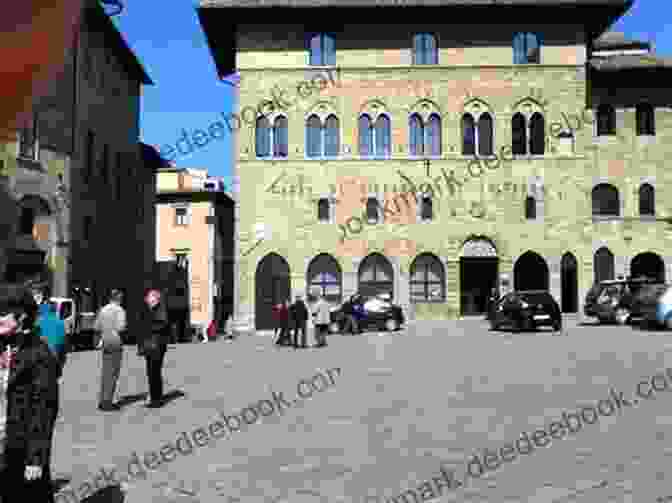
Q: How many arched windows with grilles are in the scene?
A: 3